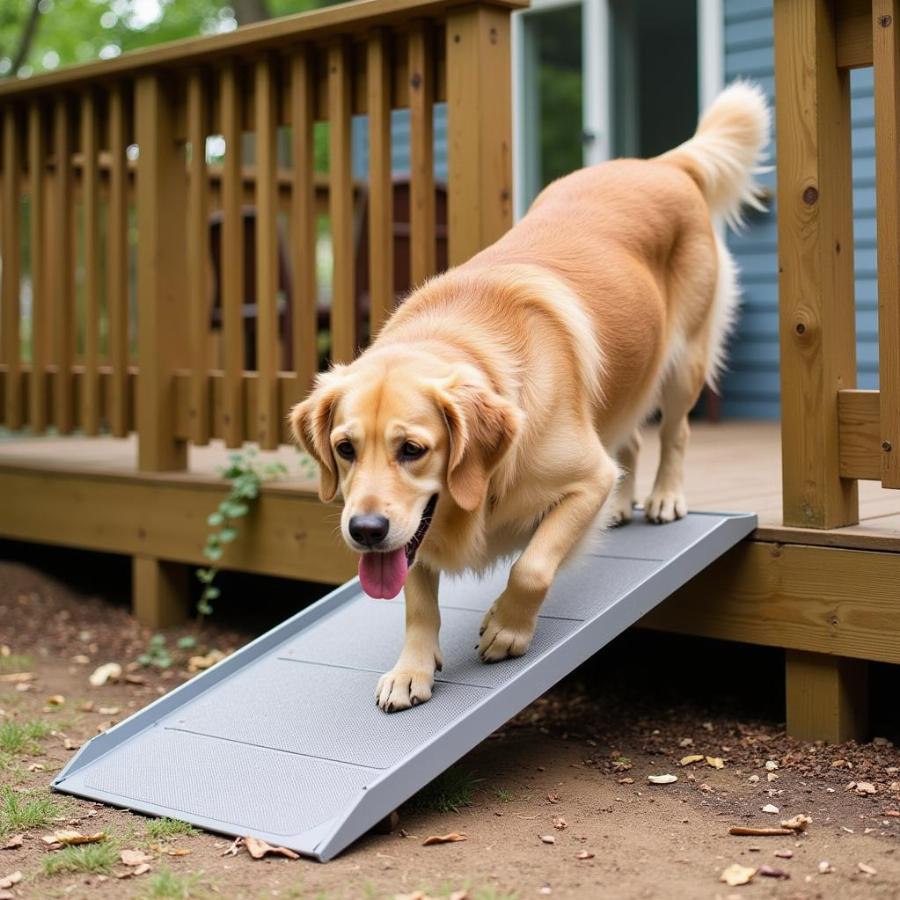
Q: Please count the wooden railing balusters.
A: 13